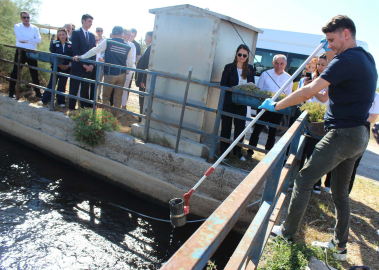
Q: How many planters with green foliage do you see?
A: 2